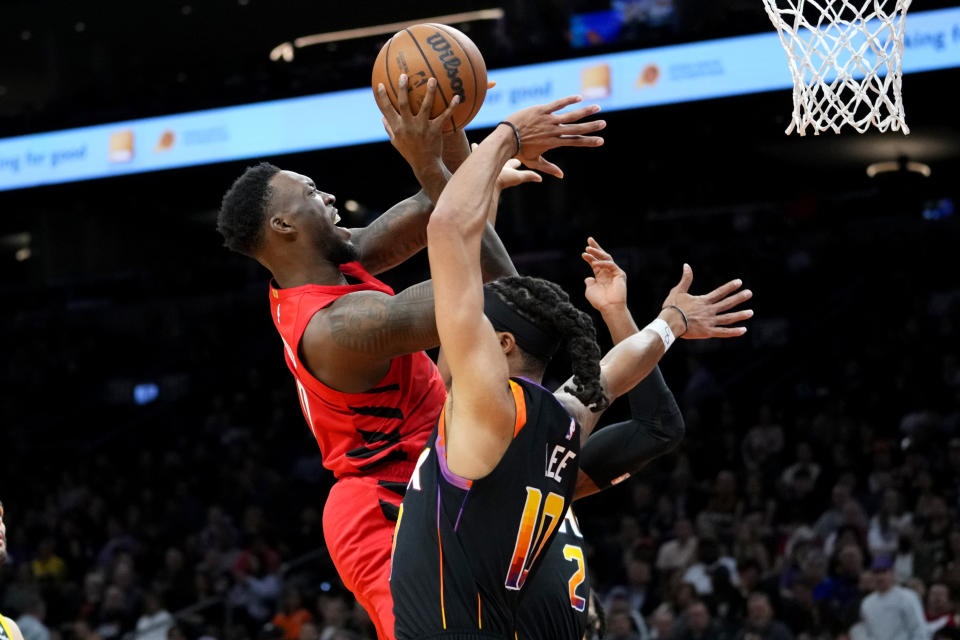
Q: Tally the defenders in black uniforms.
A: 2